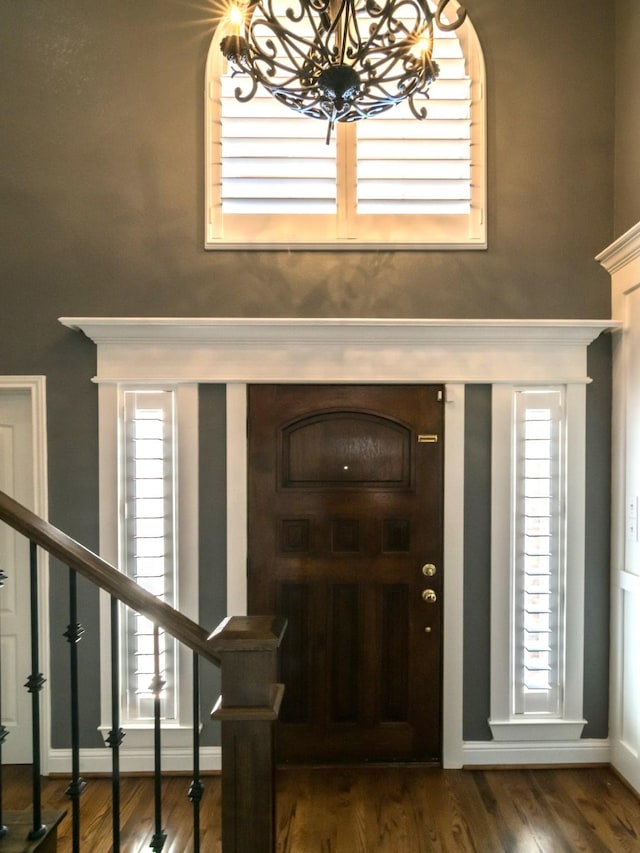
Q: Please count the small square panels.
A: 3